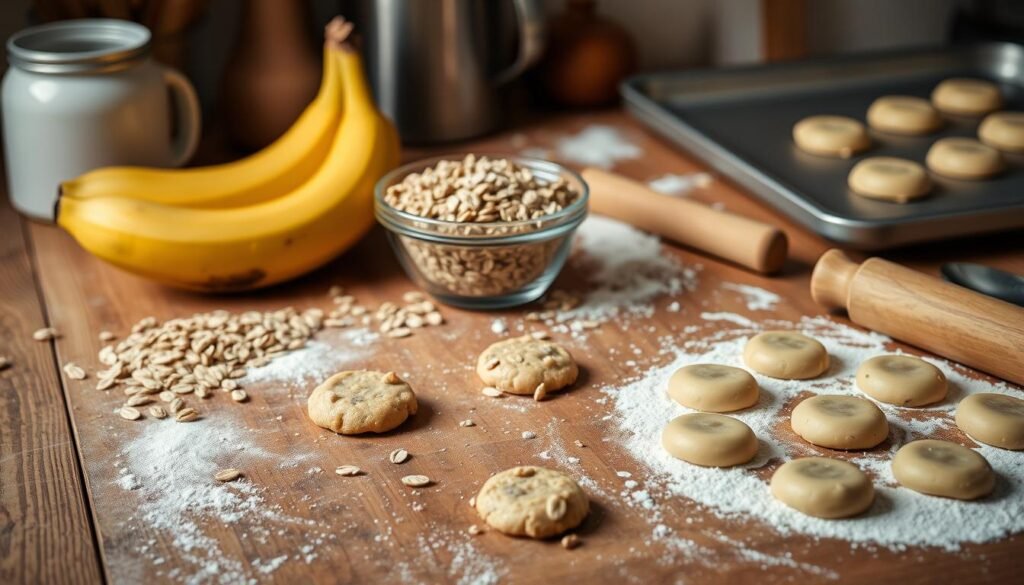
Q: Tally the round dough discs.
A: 14